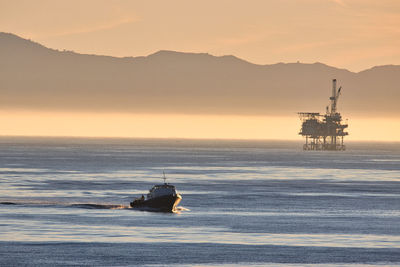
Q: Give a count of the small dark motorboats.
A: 1